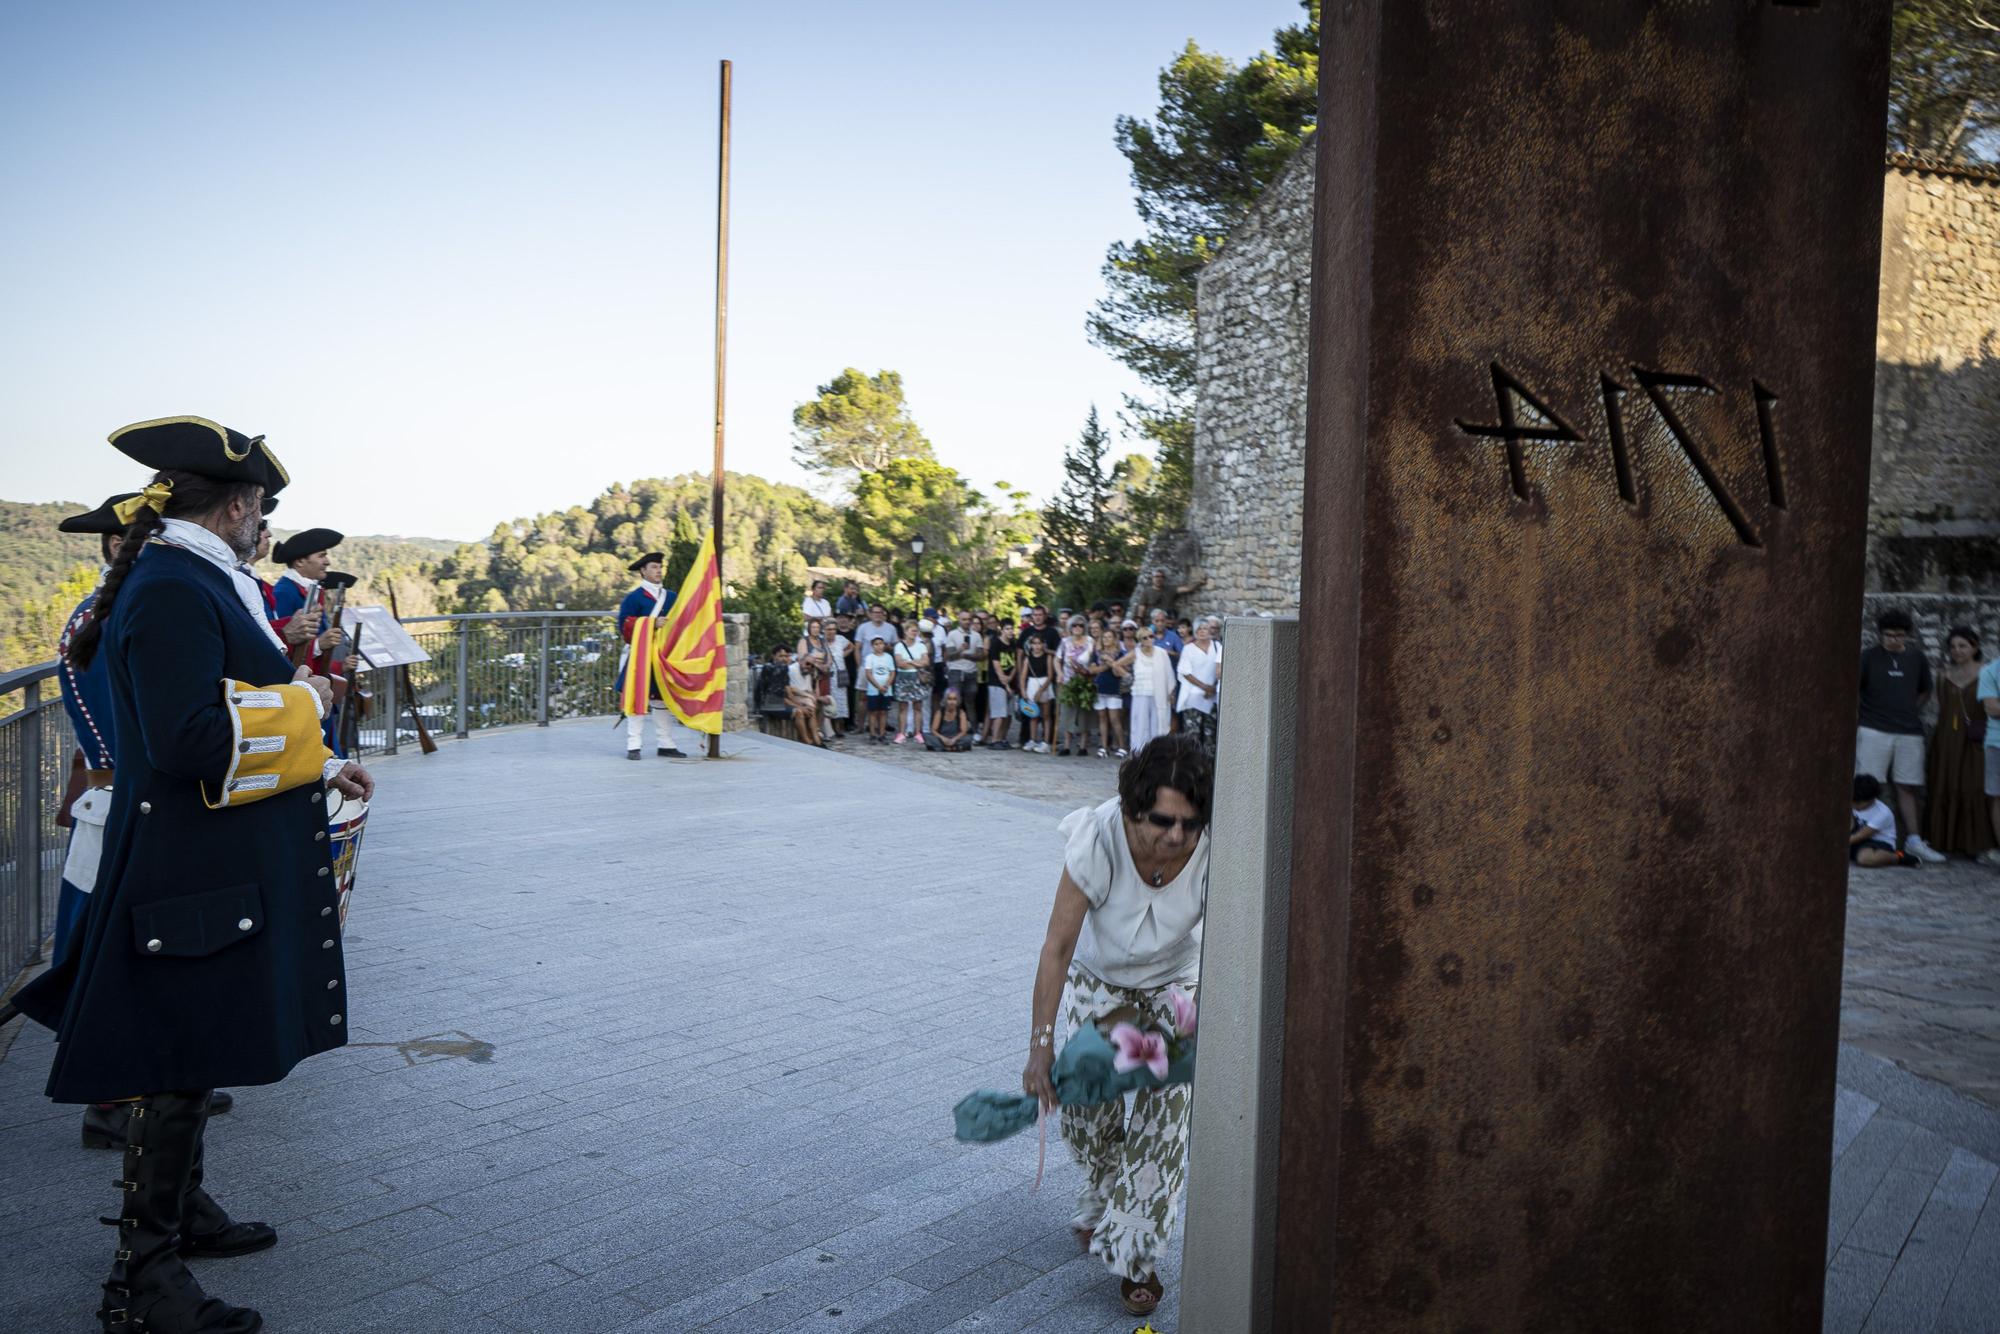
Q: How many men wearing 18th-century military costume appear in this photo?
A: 6